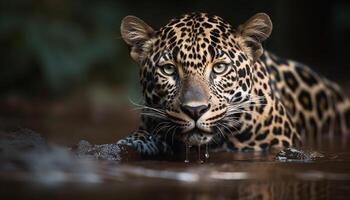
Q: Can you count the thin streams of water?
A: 3